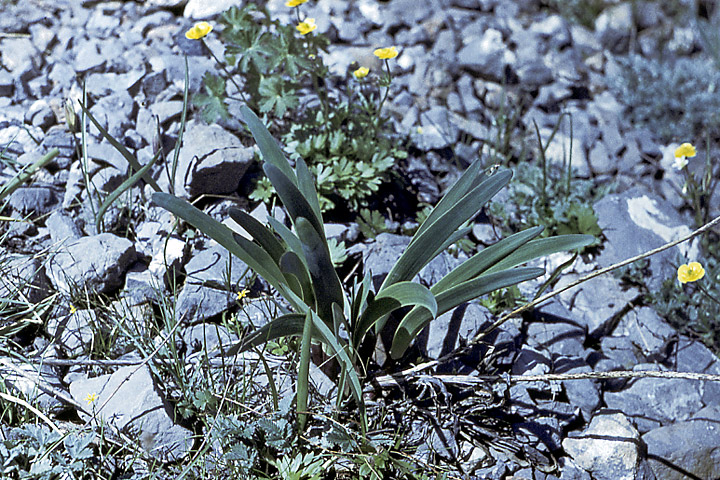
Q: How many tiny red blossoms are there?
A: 0